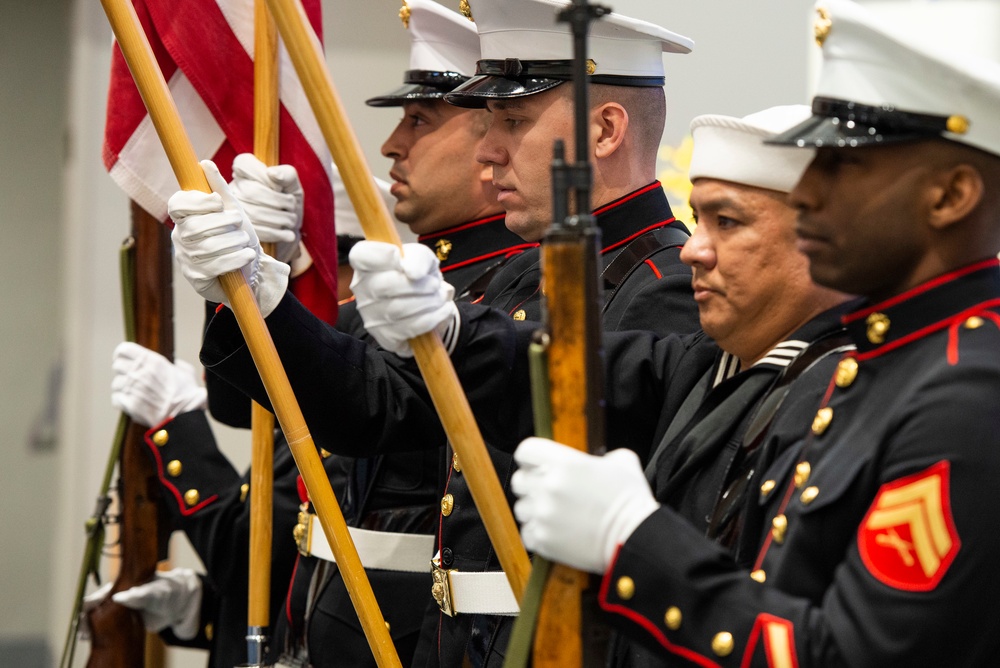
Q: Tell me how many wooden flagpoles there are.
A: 3